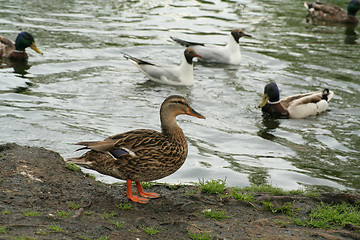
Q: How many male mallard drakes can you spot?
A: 3